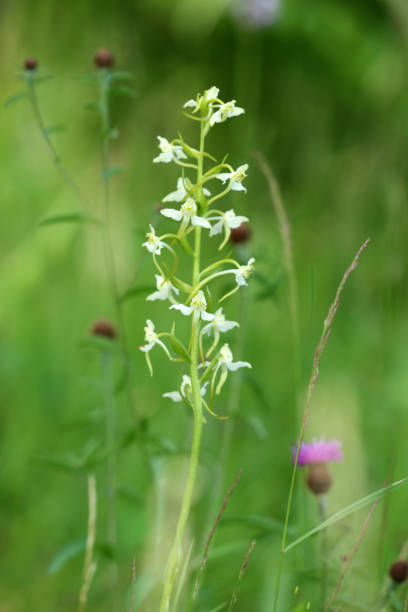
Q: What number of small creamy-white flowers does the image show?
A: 15